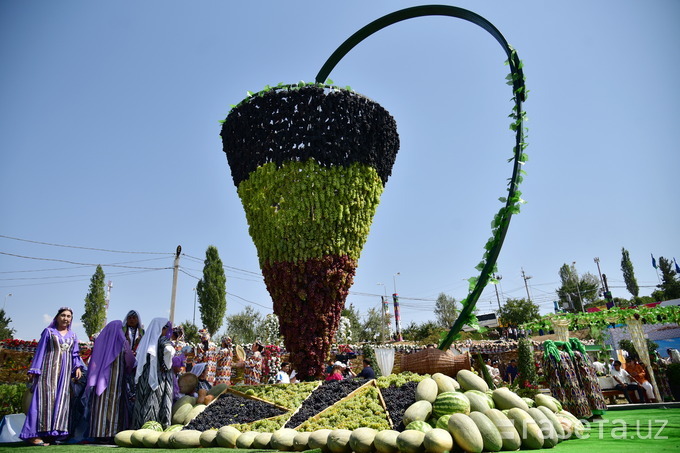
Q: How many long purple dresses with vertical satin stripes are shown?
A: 2